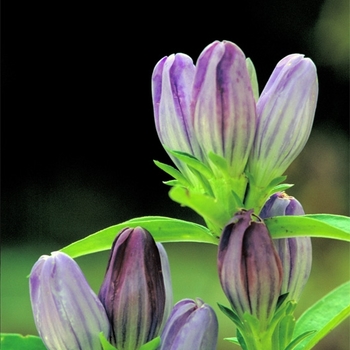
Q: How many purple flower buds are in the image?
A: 8